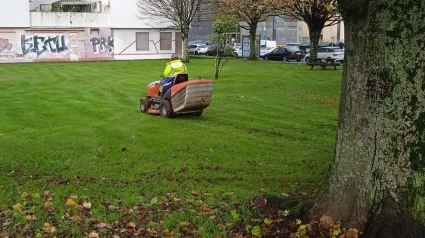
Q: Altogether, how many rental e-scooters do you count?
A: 0